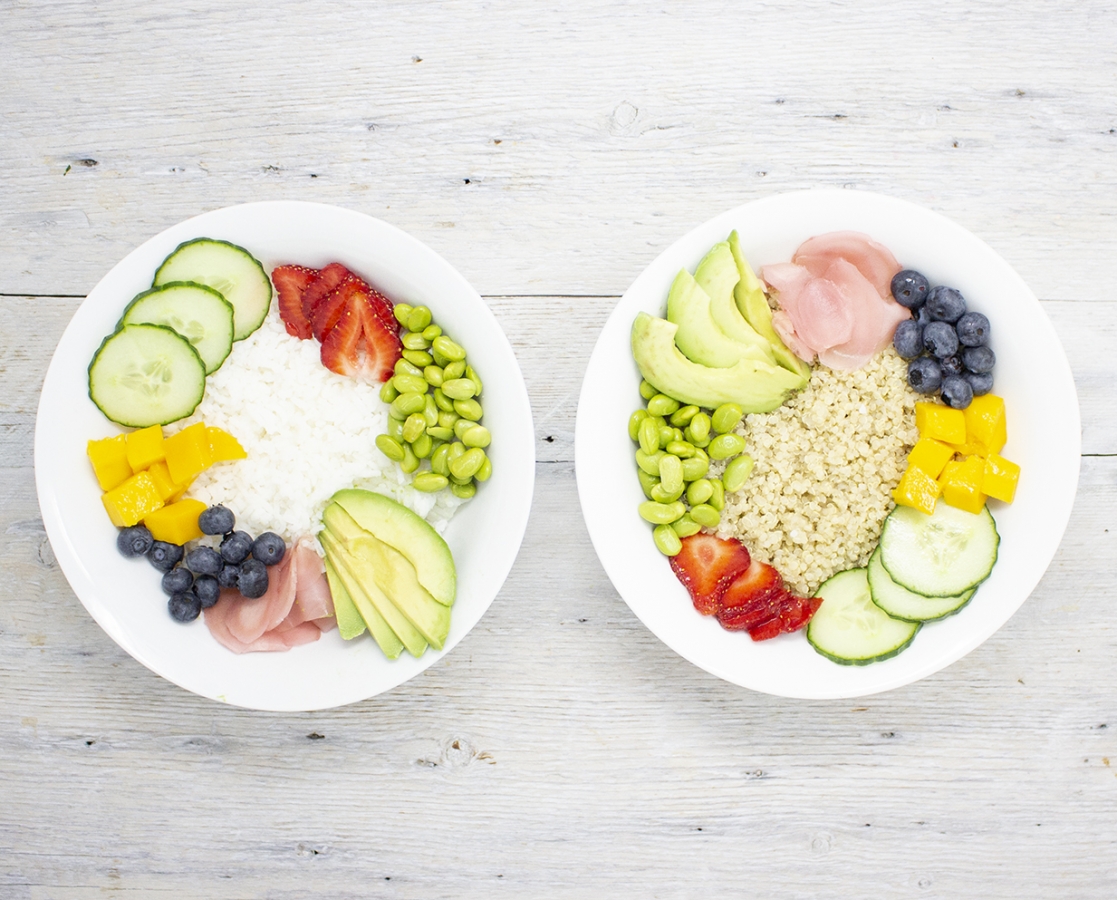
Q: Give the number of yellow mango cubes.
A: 13